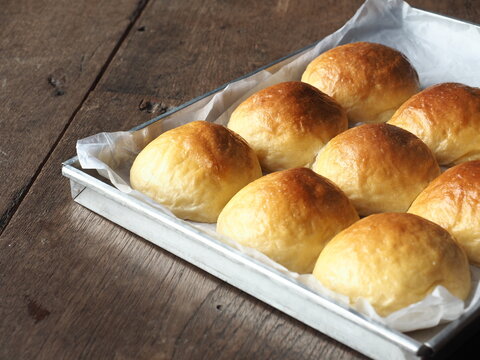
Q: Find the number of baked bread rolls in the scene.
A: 8